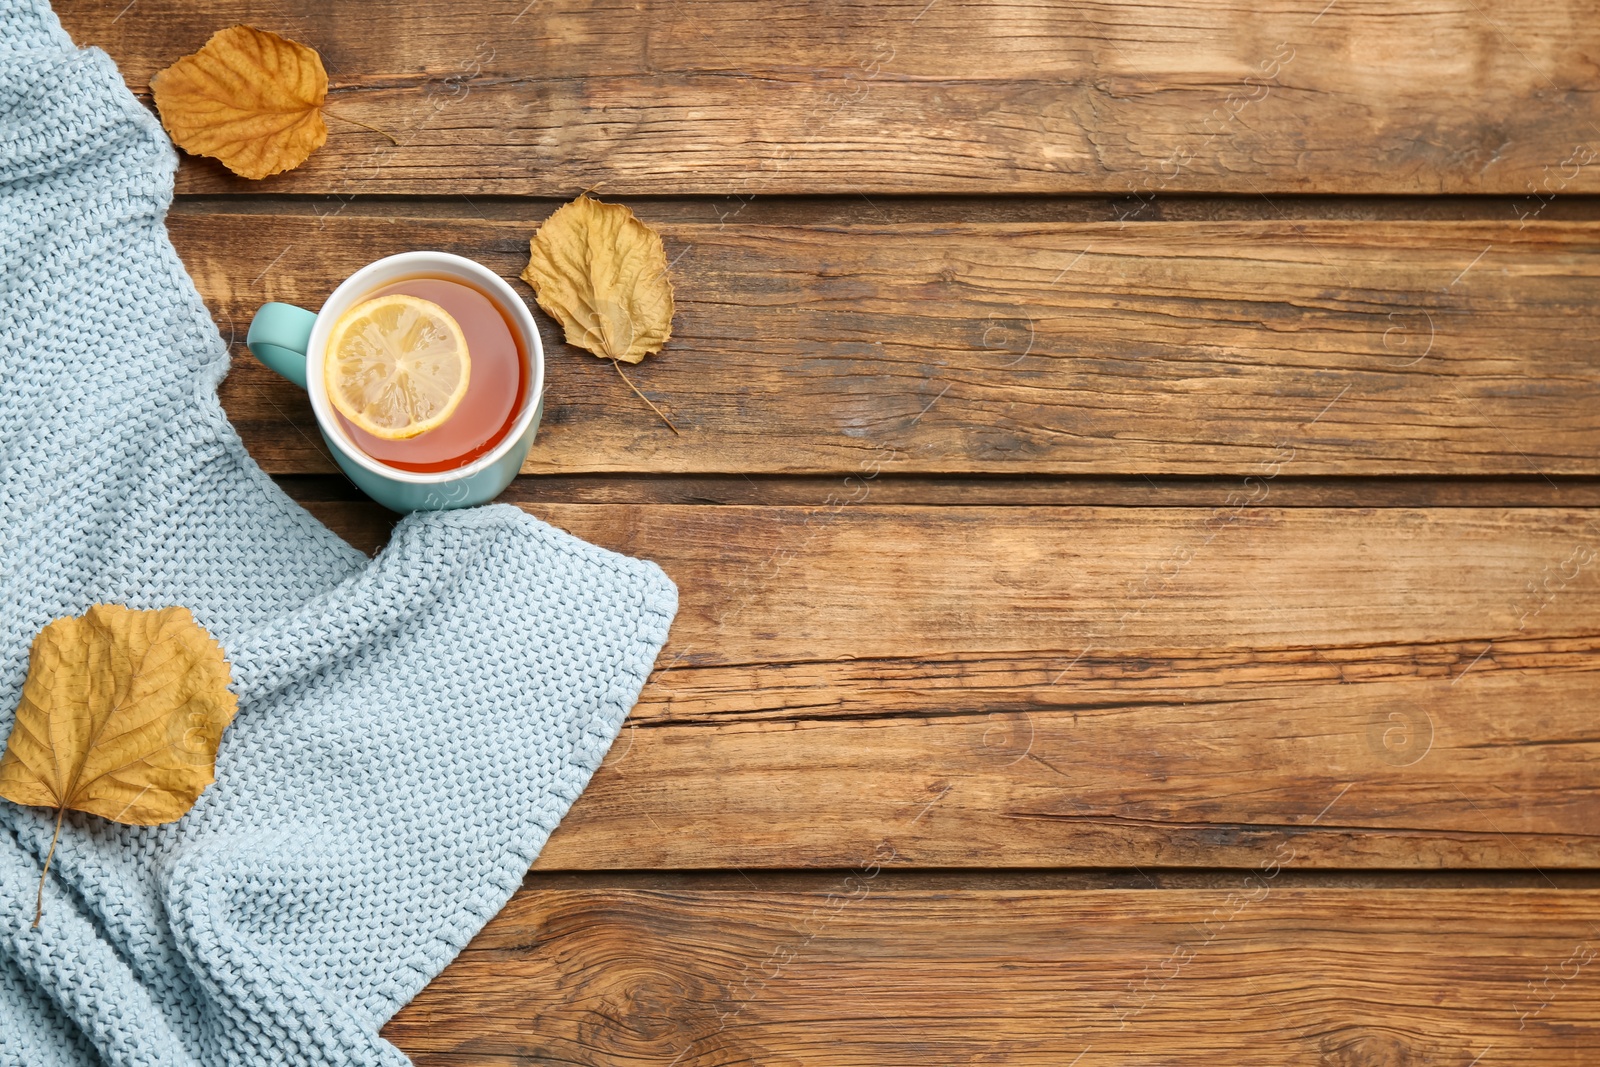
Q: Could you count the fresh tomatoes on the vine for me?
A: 0